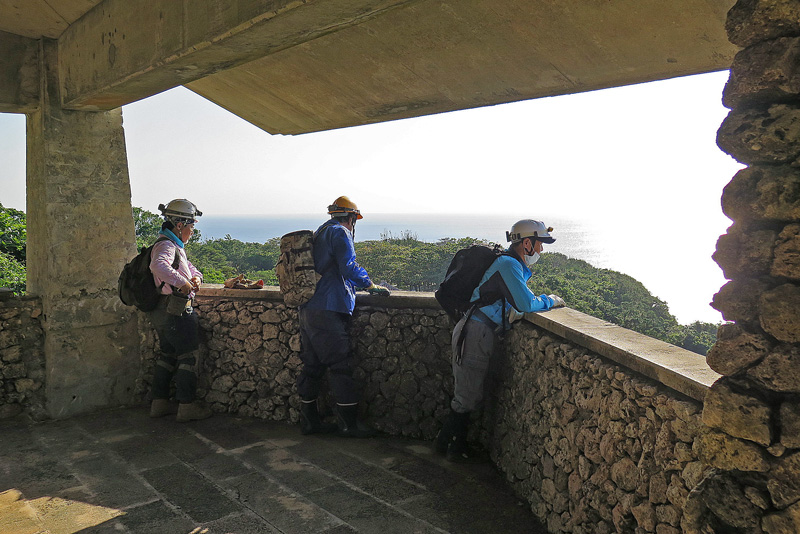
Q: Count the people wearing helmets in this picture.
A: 3